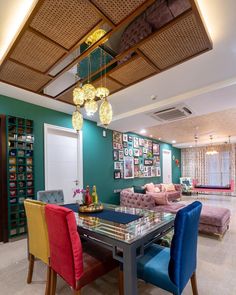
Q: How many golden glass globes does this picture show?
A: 6